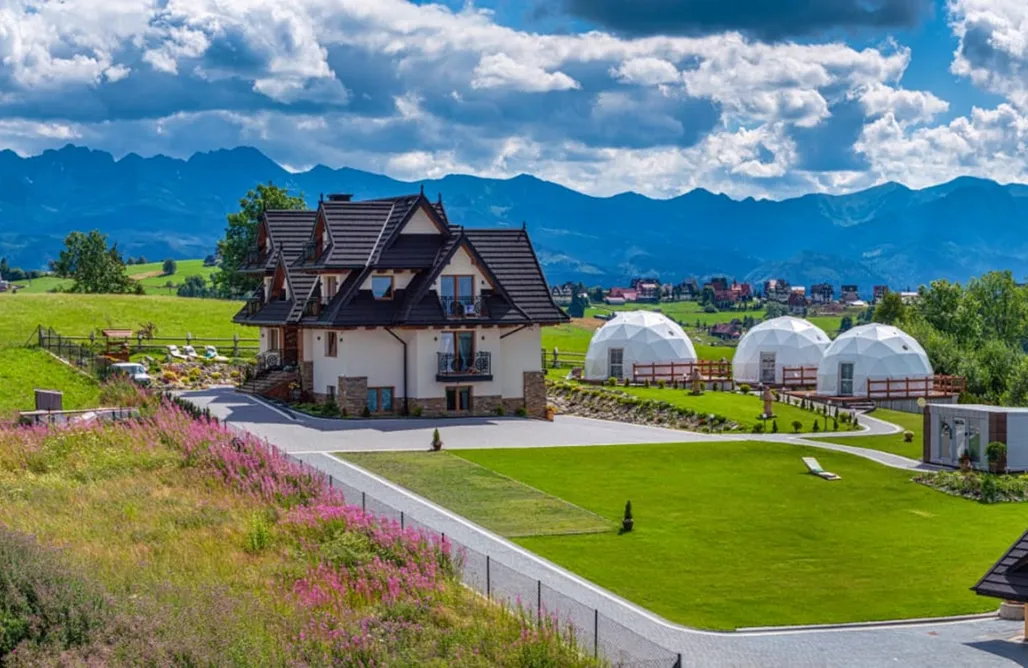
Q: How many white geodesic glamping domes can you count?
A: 3